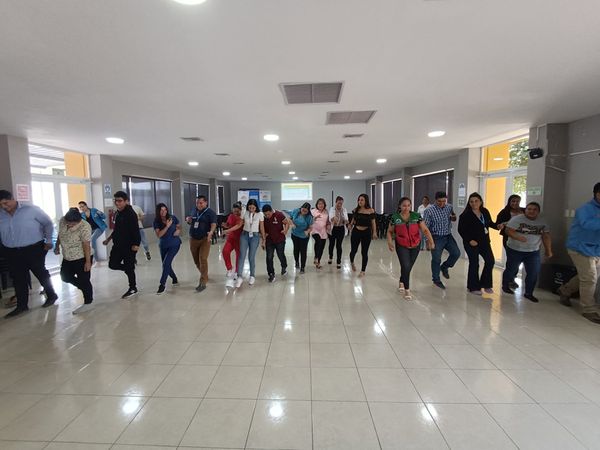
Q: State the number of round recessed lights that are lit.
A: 13